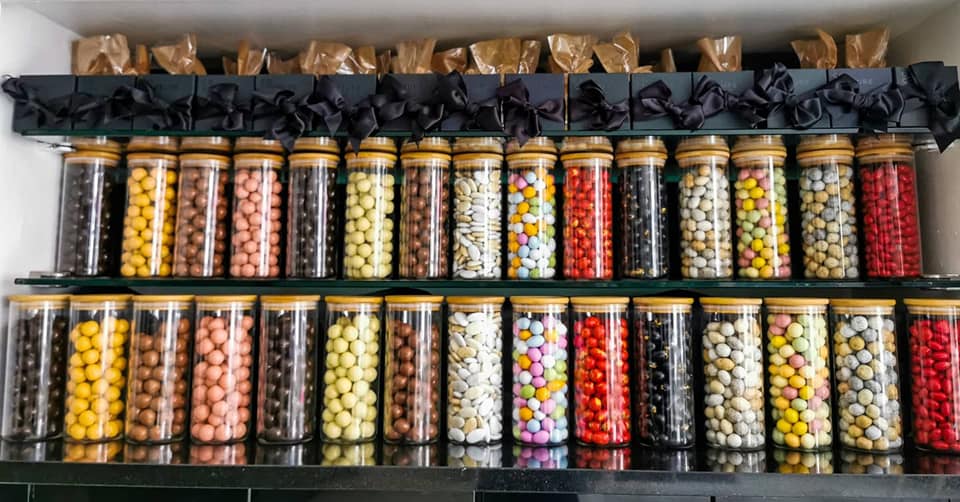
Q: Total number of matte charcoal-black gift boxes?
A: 15